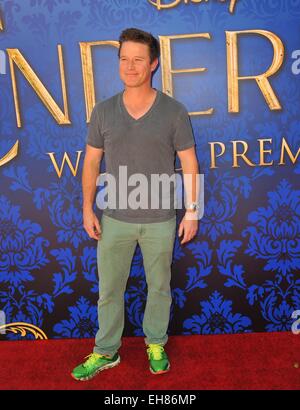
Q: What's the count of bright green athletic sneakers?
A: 2